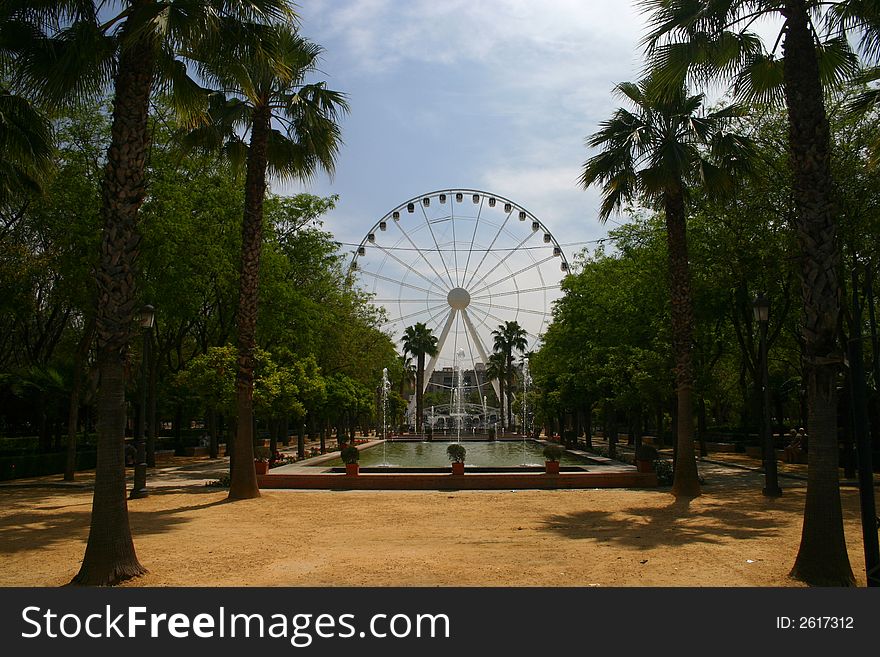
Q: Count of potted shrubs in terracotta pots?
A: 5